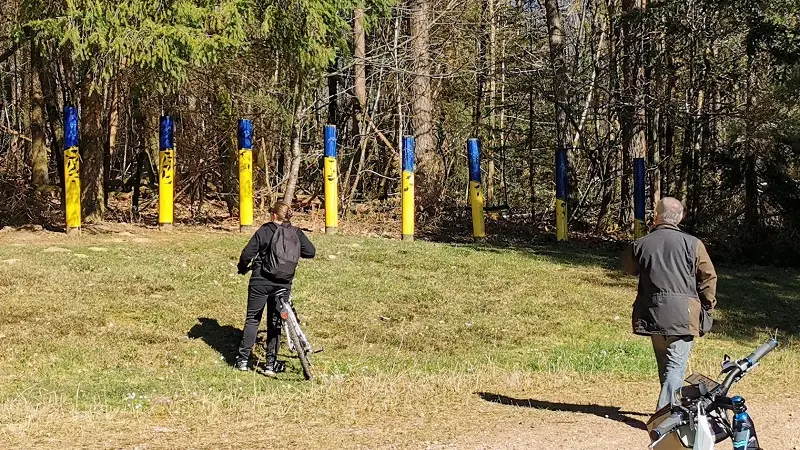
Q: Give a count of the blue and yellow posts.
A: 8